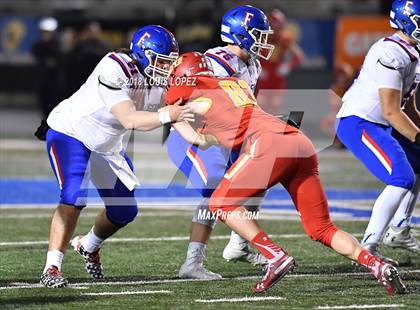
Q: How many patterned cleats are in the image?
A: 2